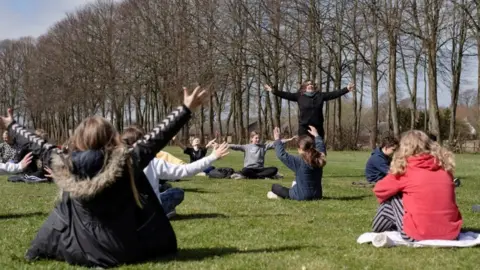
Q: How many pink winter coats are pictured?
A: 0